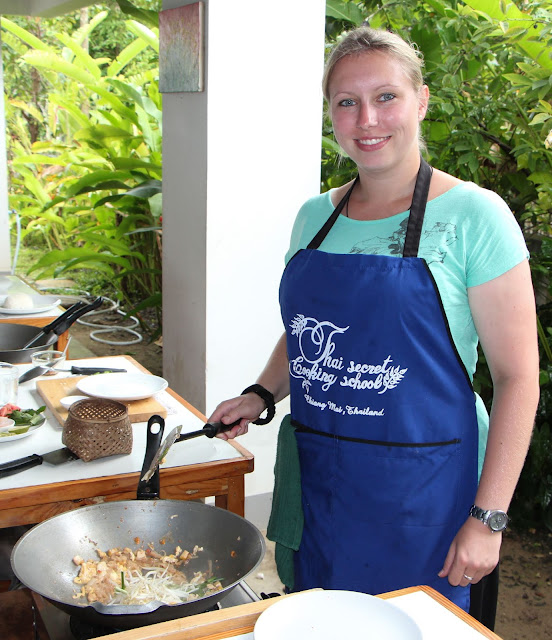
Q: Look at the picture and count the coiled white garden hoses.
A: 1